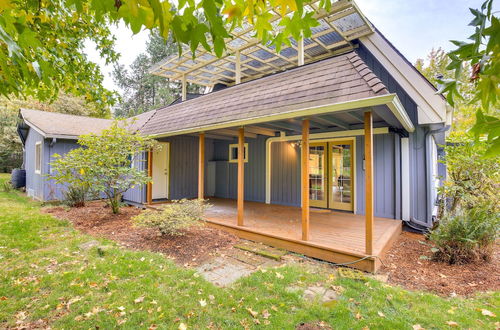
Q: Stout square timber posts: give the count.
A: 5